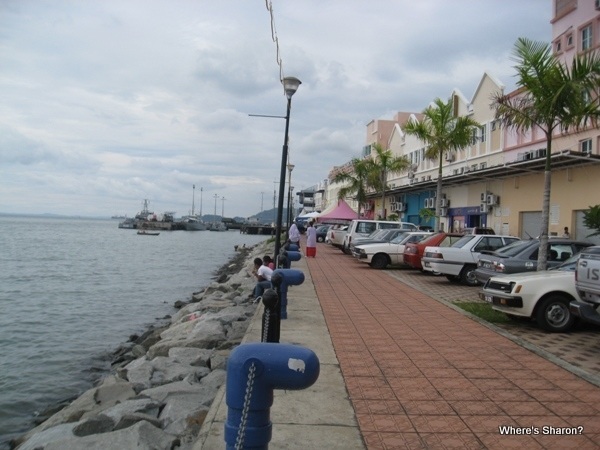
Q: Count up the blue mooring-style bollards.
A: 4